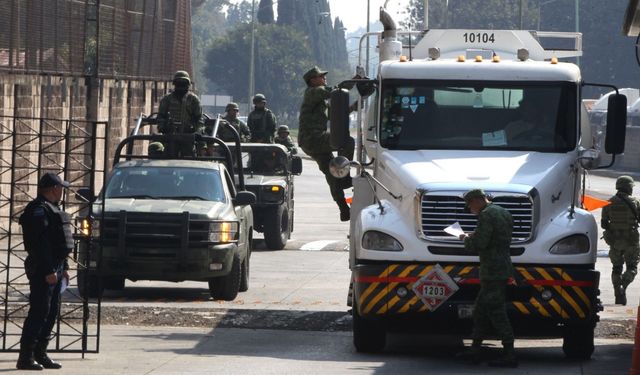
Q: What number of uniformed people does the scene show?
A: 9